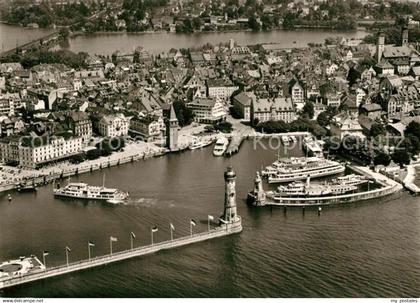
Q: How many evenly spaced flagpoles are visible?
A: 9